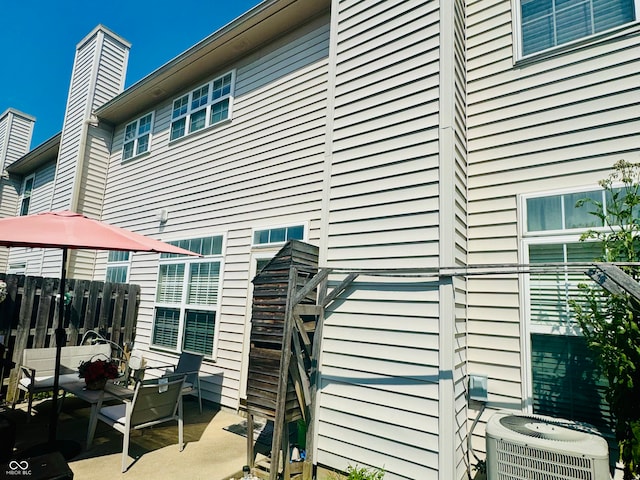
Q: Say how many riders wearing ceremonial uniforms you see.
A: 0